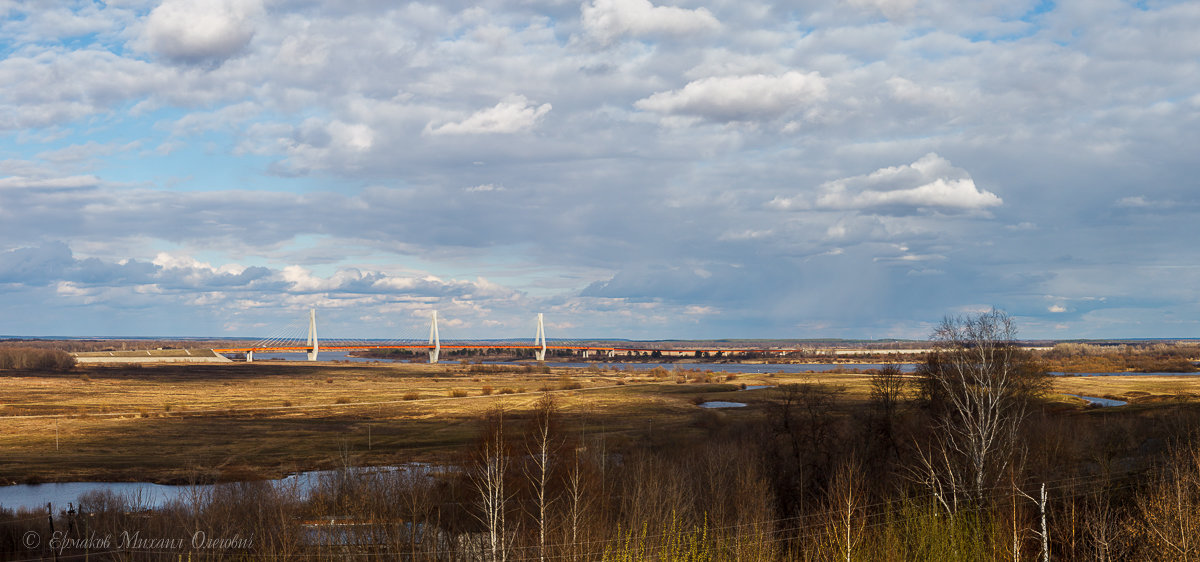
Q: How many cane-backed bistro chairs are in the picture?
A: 0